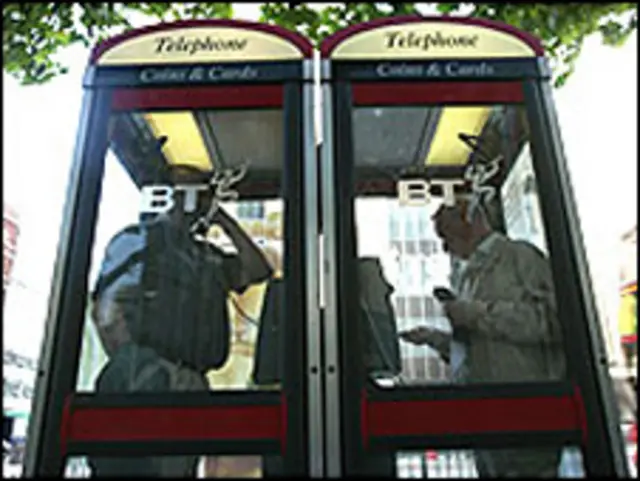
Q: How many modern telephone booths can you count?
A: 2